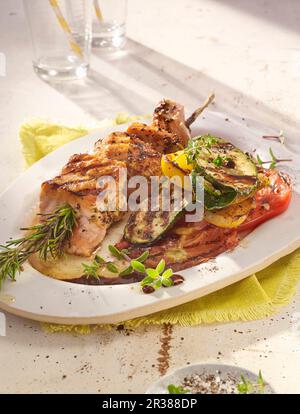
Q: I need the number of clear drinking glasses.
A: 2